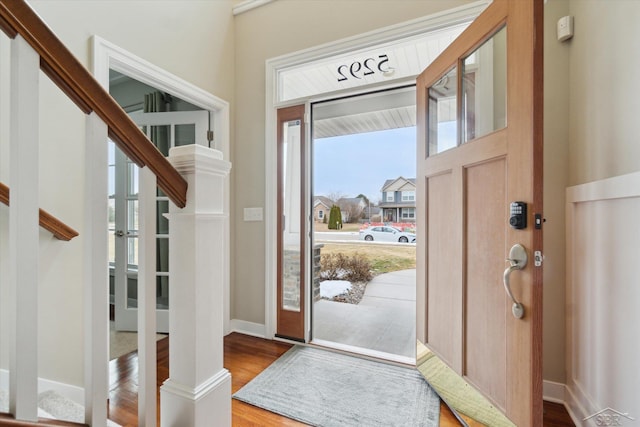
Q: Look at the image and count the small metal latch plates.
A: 2